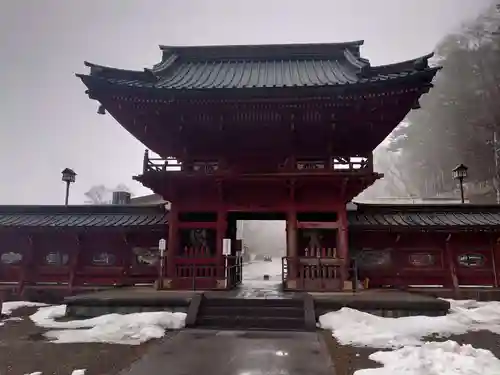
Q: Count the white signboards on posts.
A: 2